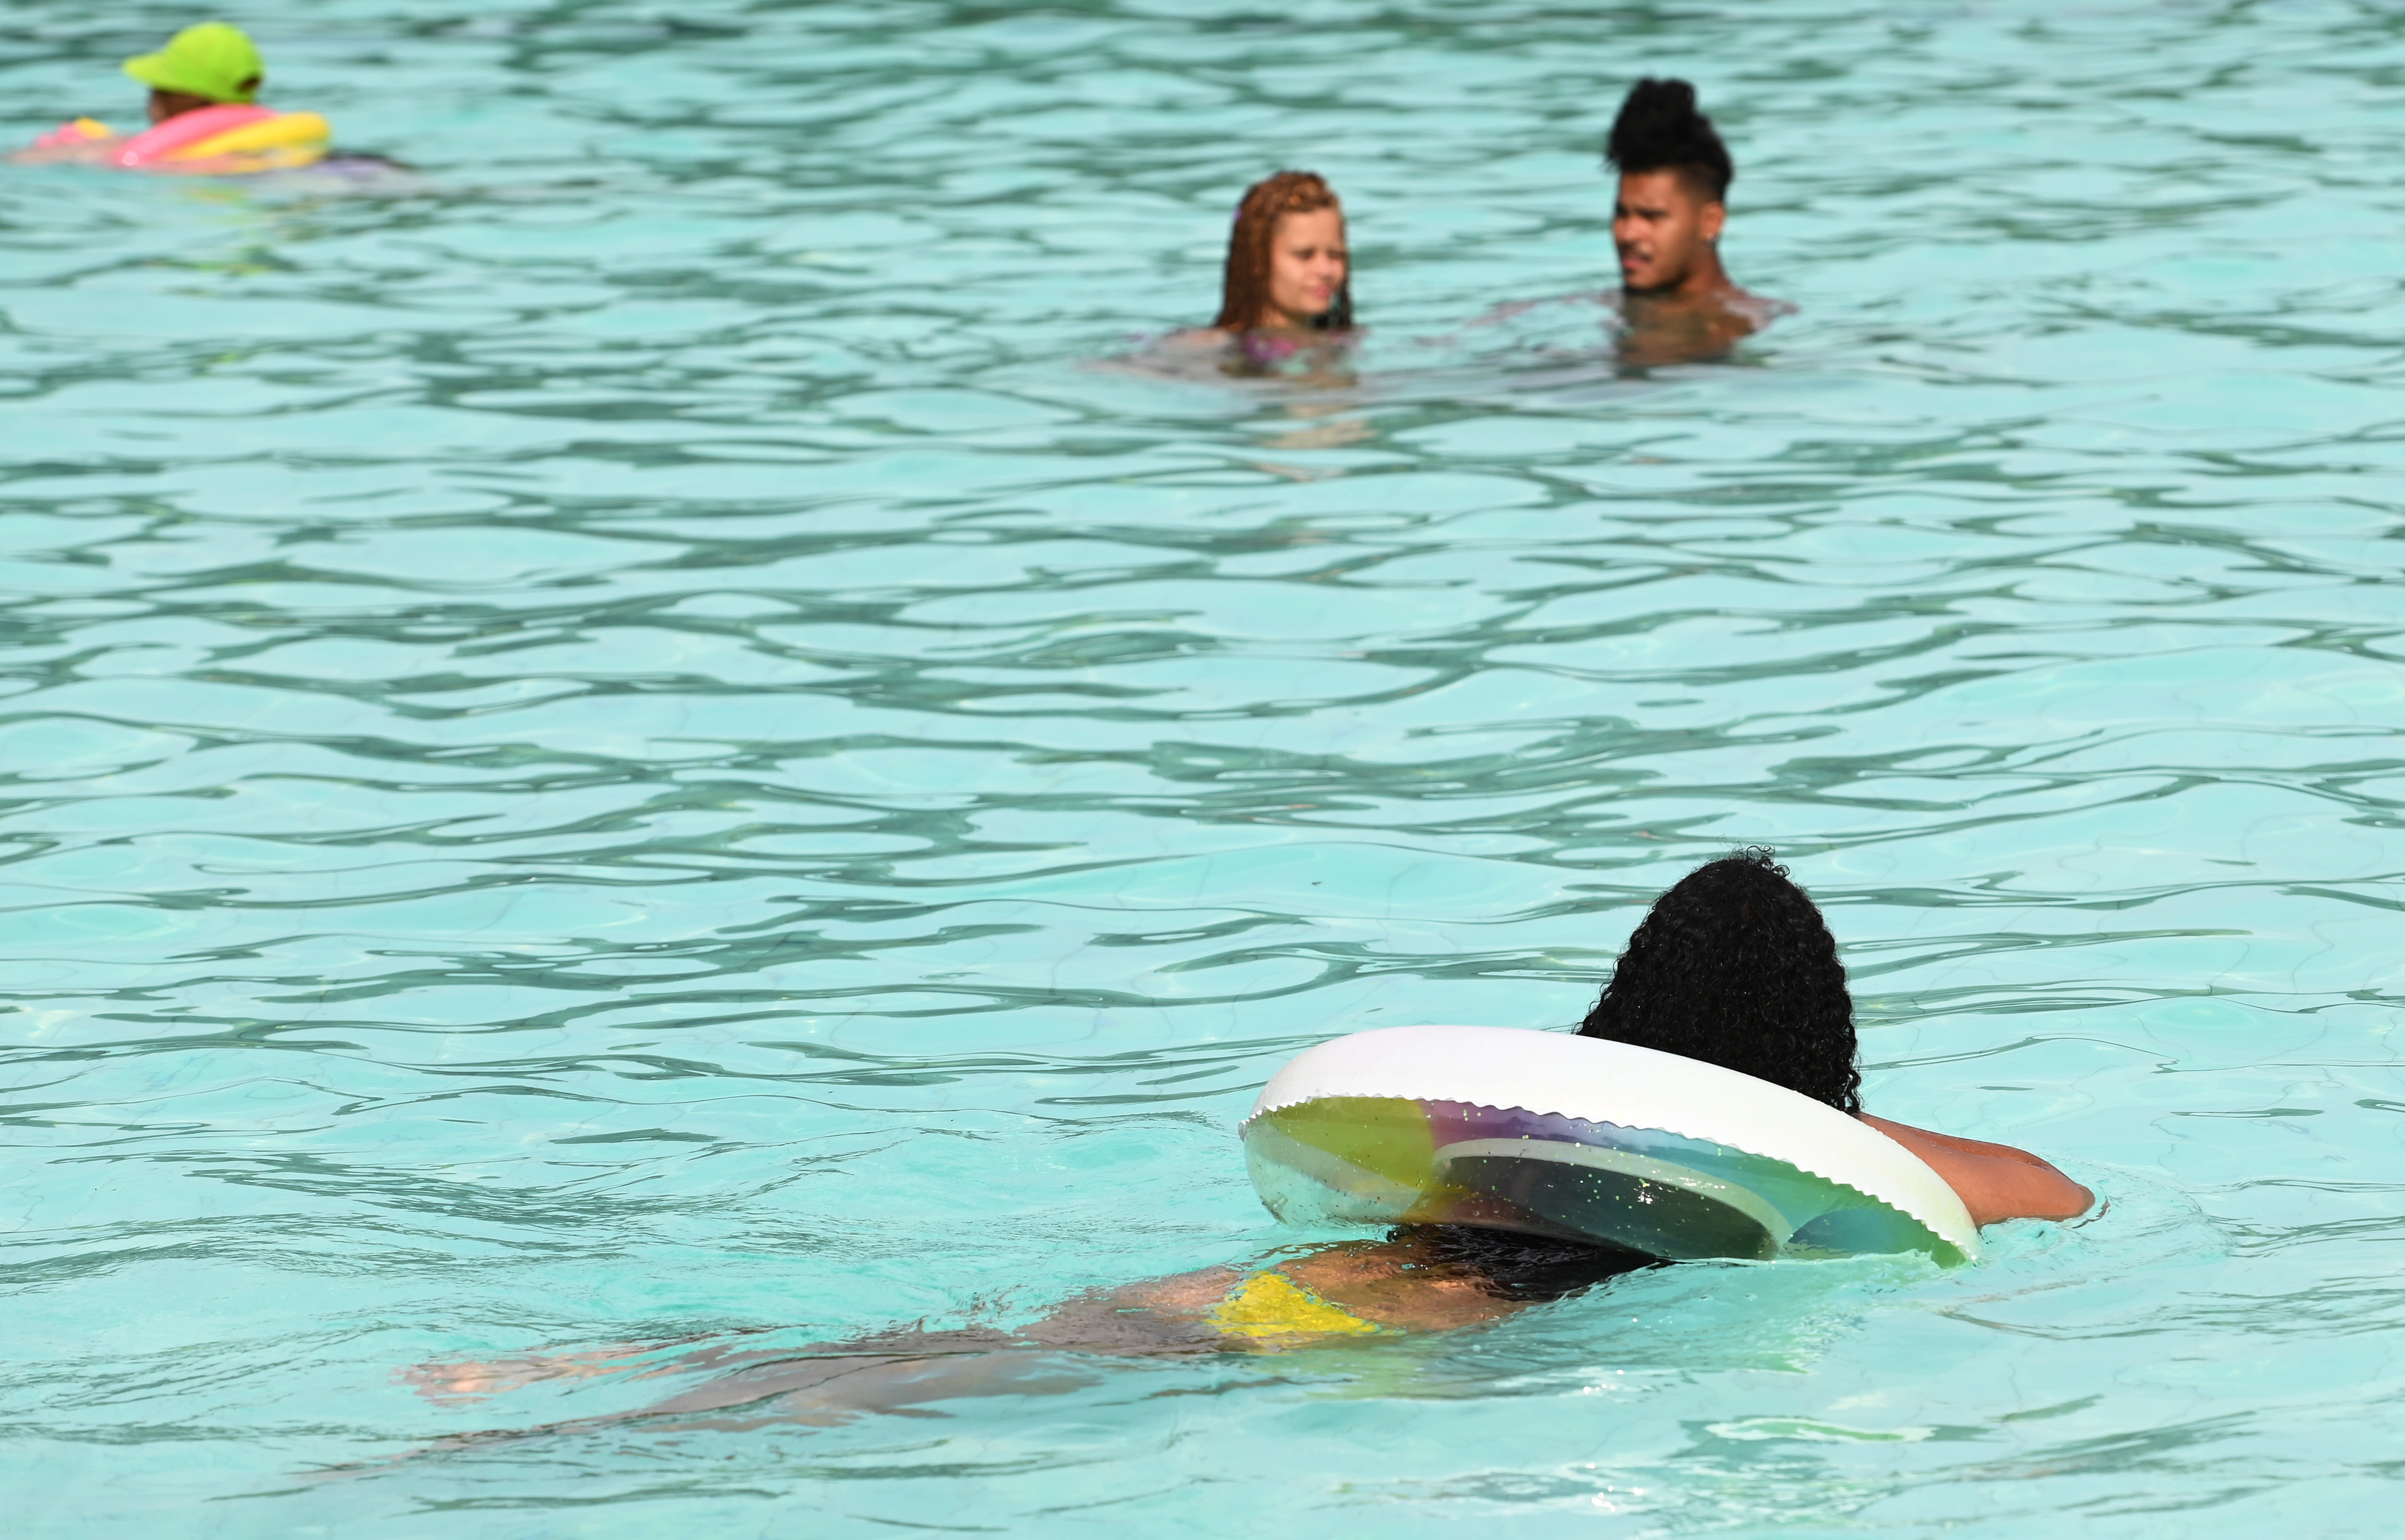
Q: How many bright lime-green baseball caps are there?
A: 1